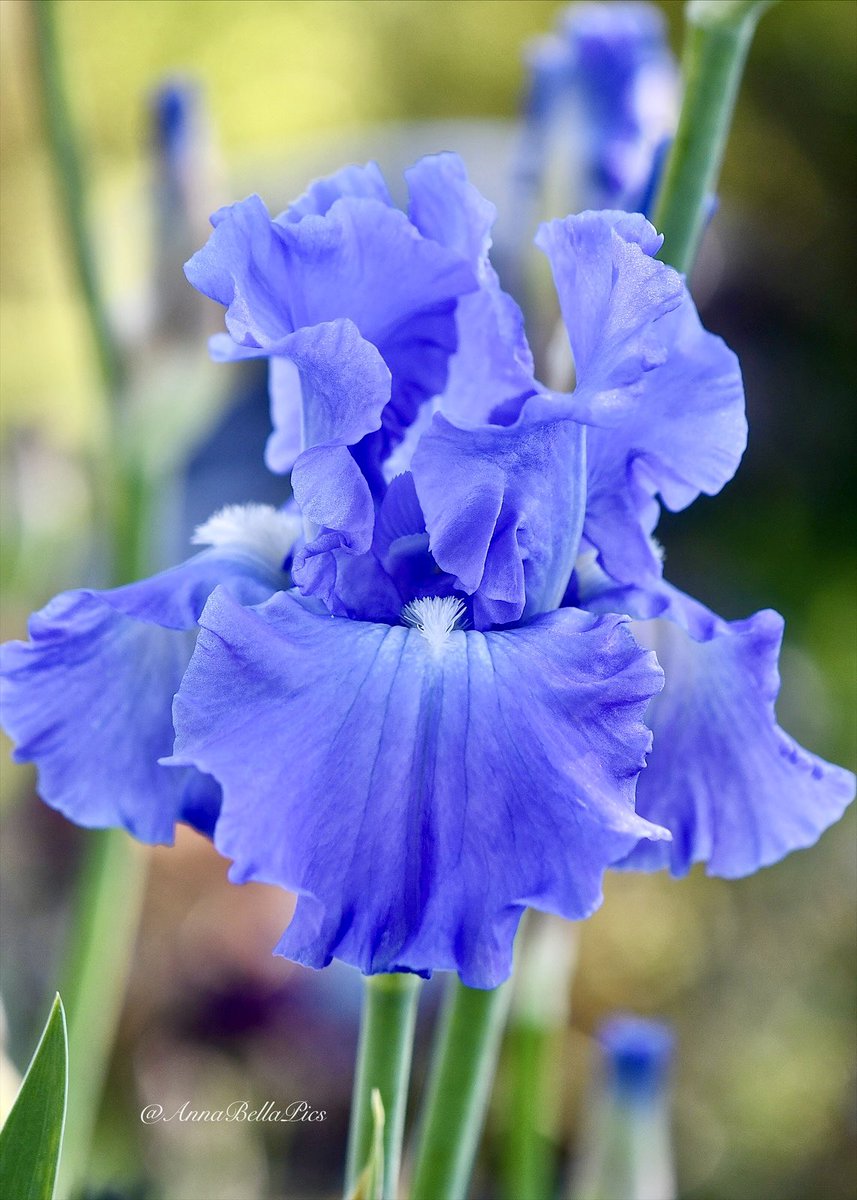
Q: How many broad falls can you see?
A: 3